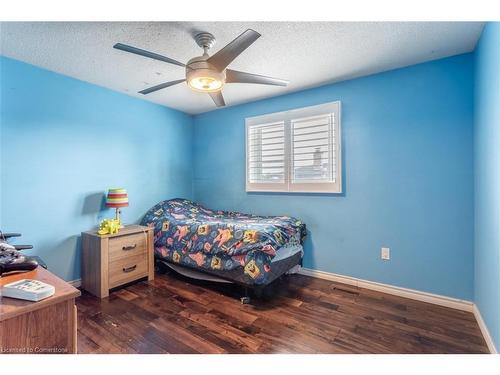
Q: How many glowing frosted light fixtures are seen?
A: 1